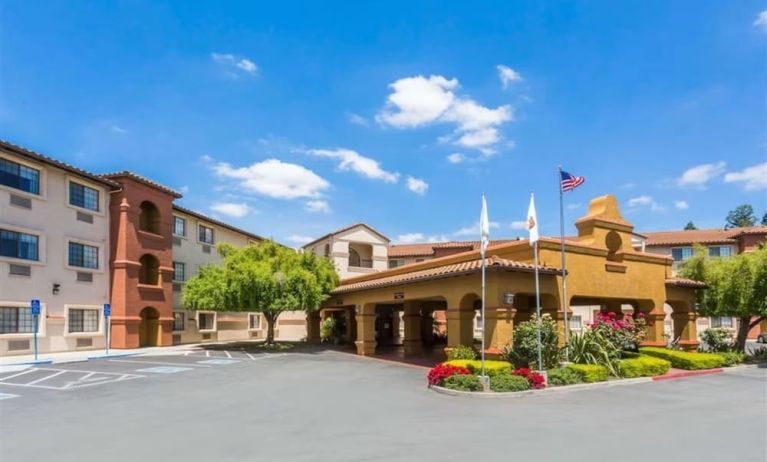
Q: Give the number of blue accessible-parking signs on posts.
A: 2